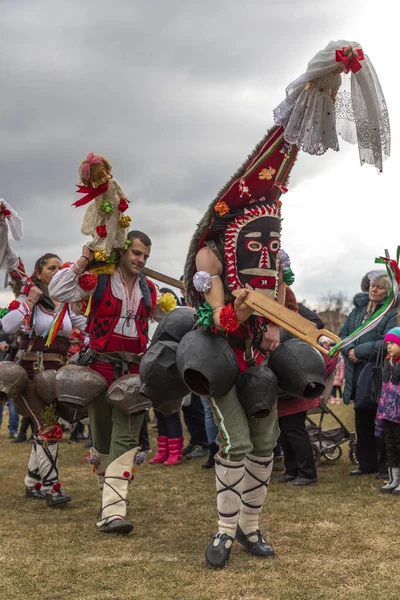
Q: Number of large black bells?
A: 5